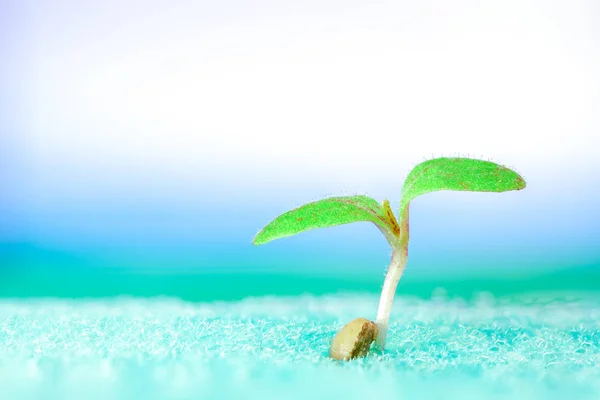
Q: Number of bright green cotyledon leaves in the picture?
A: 2